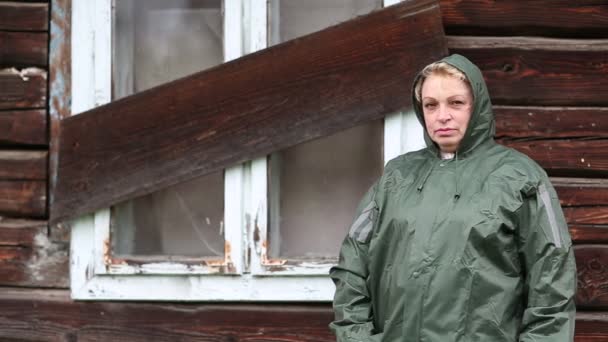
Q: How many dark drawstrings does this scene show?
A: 2